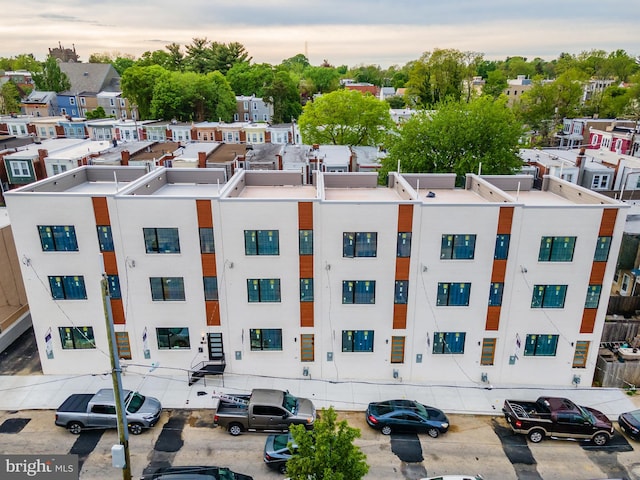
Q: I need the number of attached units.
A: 6